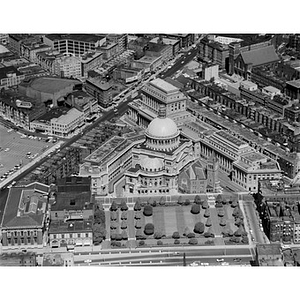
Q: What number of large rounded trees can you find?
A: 4